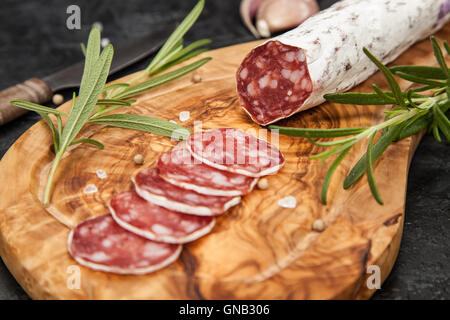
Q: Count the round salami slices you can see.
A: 5